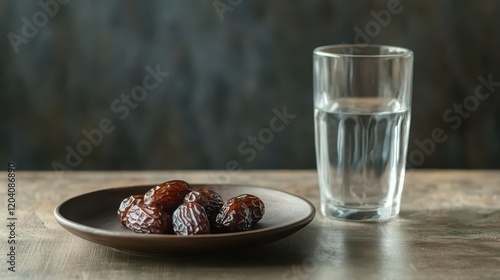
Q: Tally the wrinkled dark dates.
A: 6